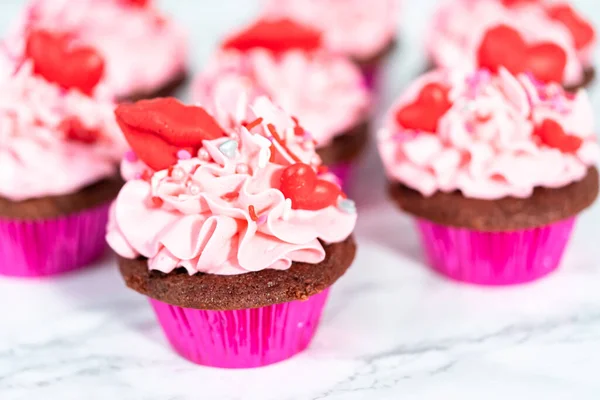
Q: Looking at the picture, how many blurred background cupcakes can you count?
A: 6